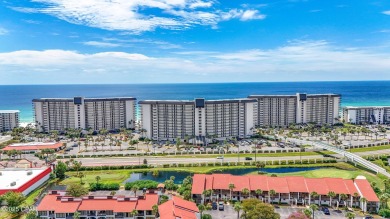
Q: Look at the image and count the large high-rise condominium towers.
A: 3